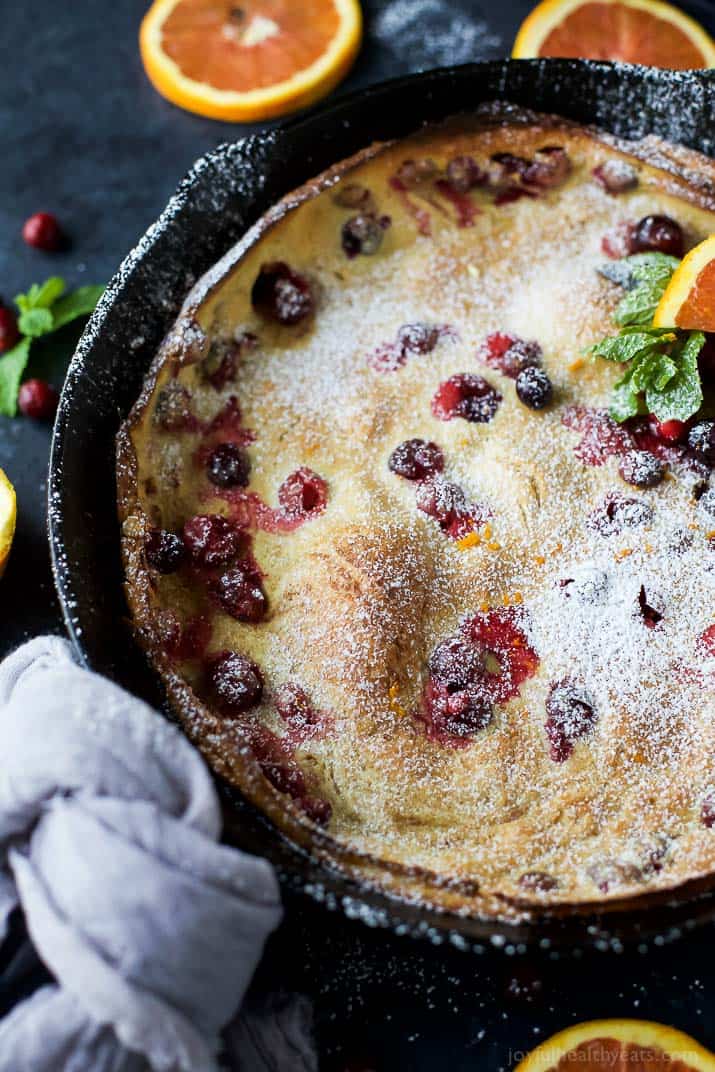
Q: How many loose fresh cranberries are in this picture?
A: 3